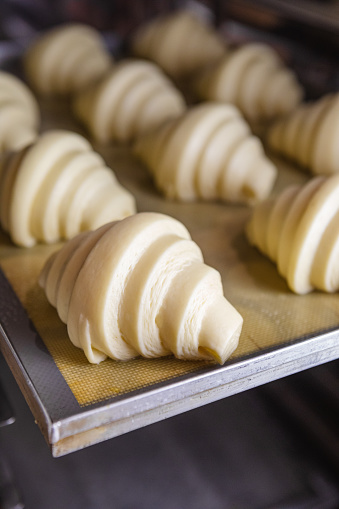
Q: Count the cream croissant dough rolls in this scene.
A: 10